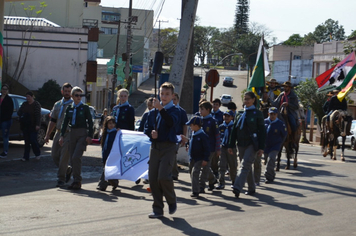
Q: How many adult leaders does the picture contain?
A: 3